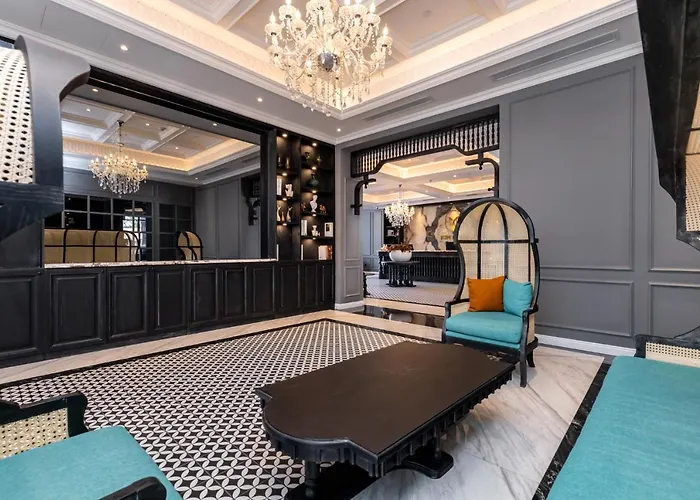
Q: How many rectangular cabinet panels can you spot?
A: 10